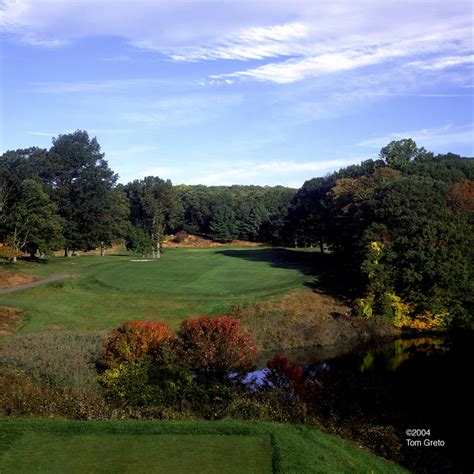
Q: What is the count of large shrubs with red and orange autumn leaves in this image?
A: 2